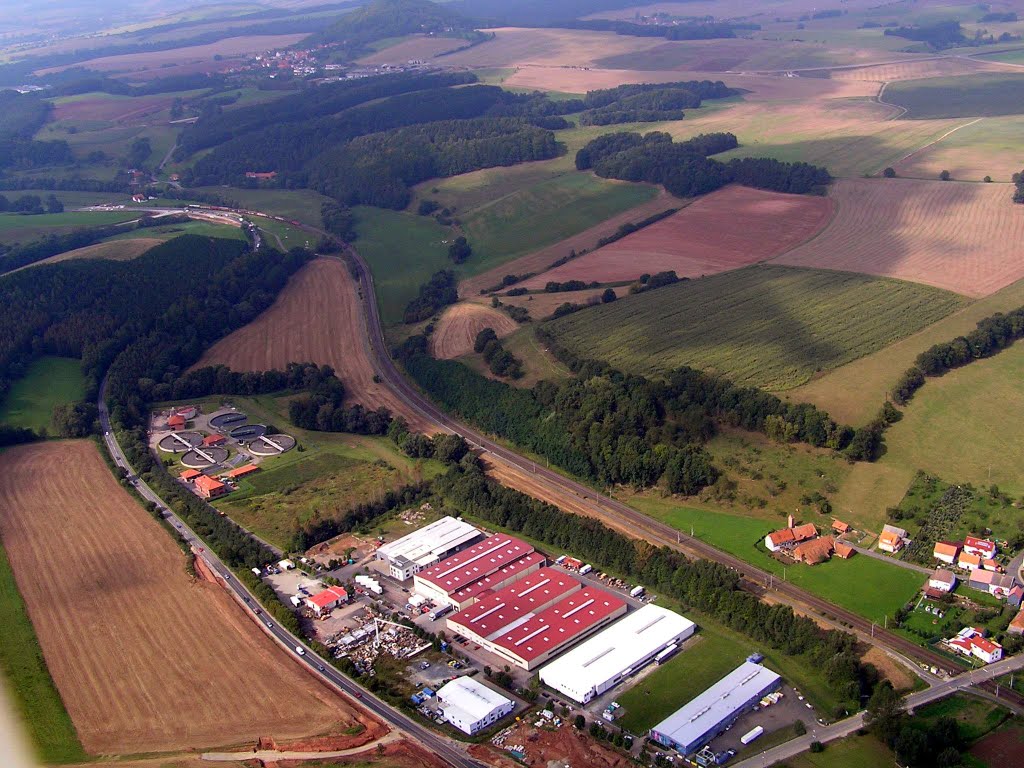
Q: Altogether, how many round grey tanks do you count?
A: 5